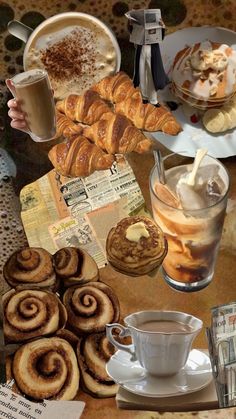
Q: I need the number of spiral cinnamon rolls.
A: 6